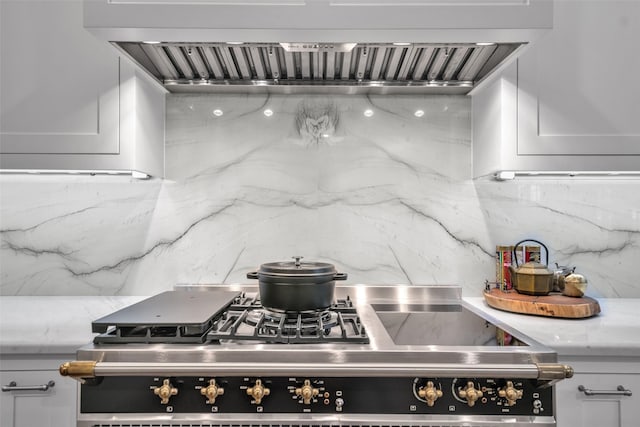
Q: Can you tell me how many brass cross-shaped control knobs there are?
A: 7